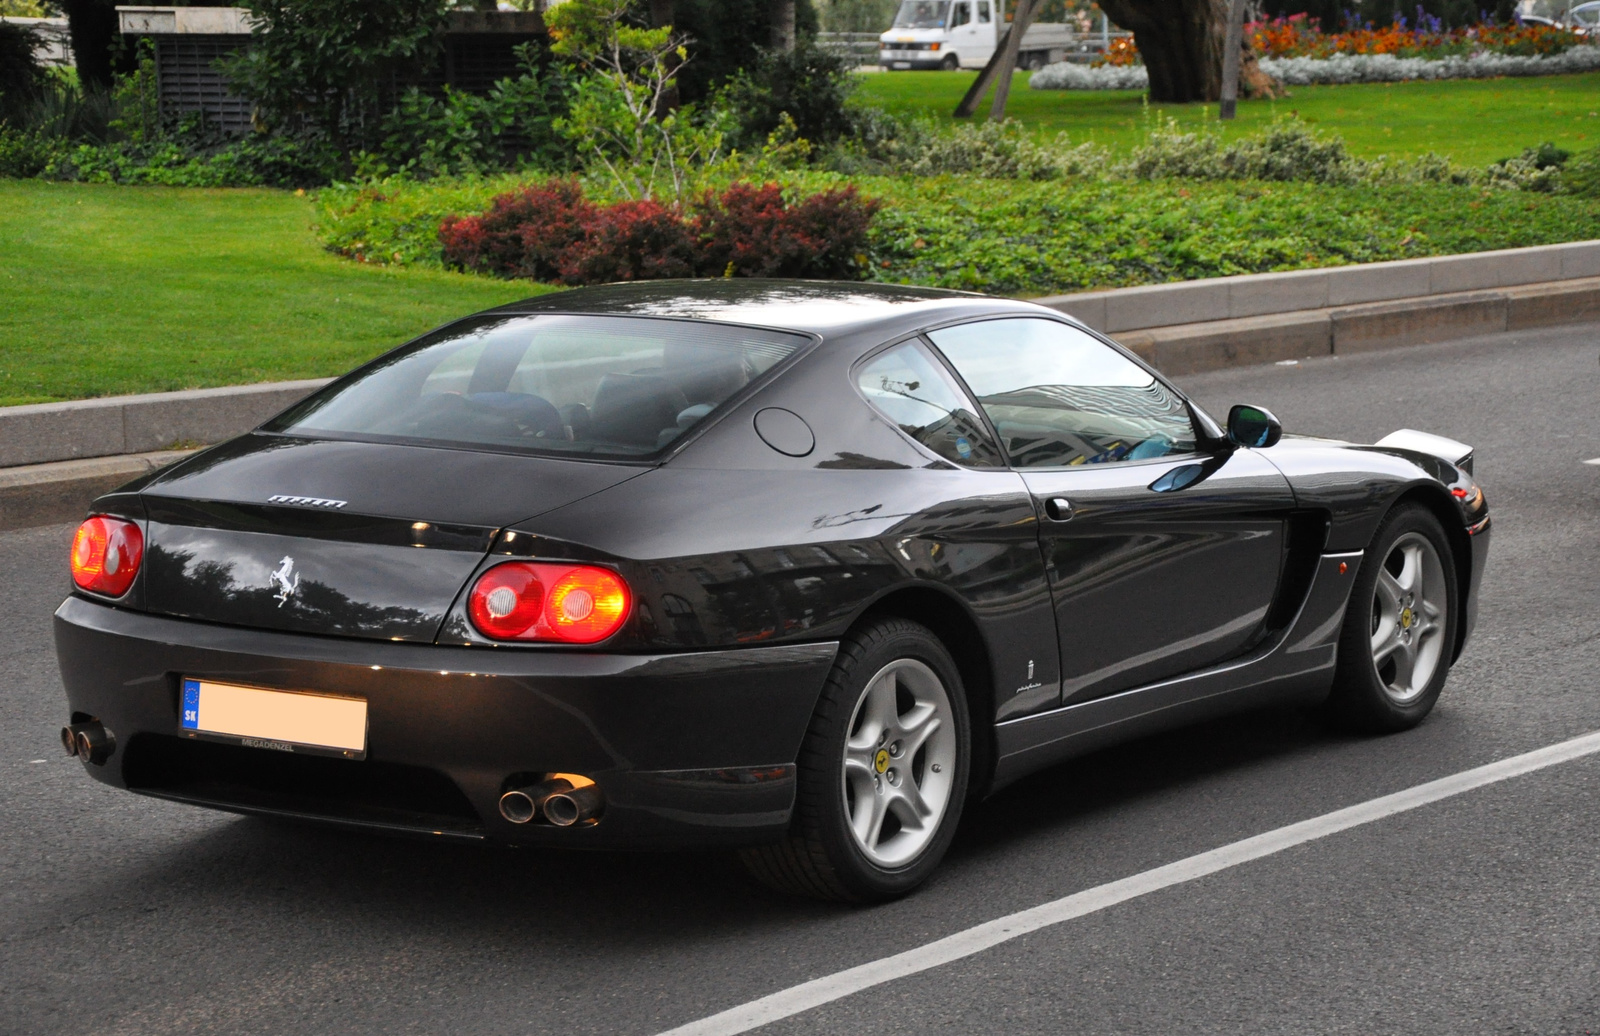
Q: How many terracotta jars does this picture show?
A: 0